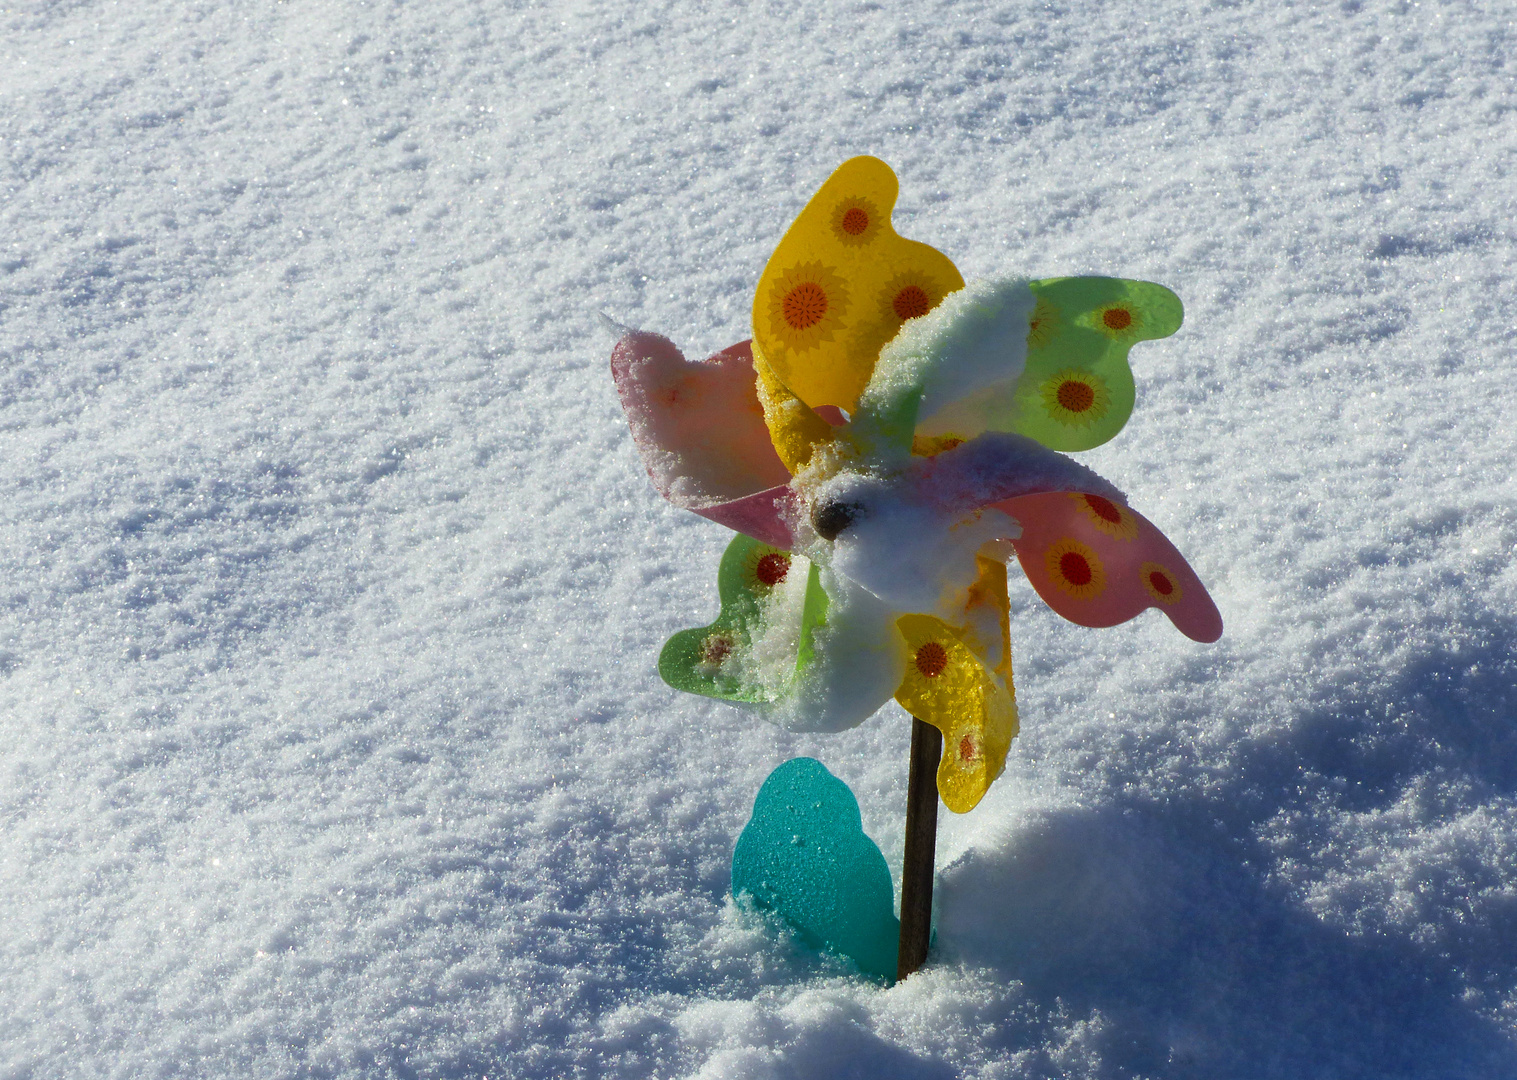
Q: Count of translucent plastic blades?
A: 6